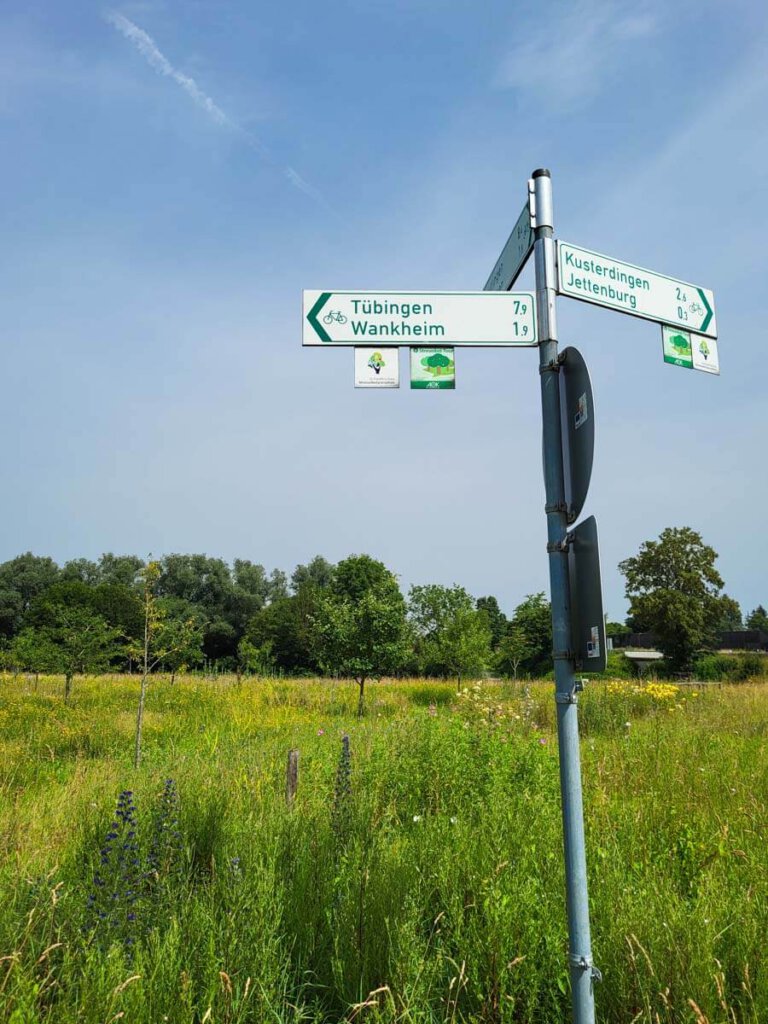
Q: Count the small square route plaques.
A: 4